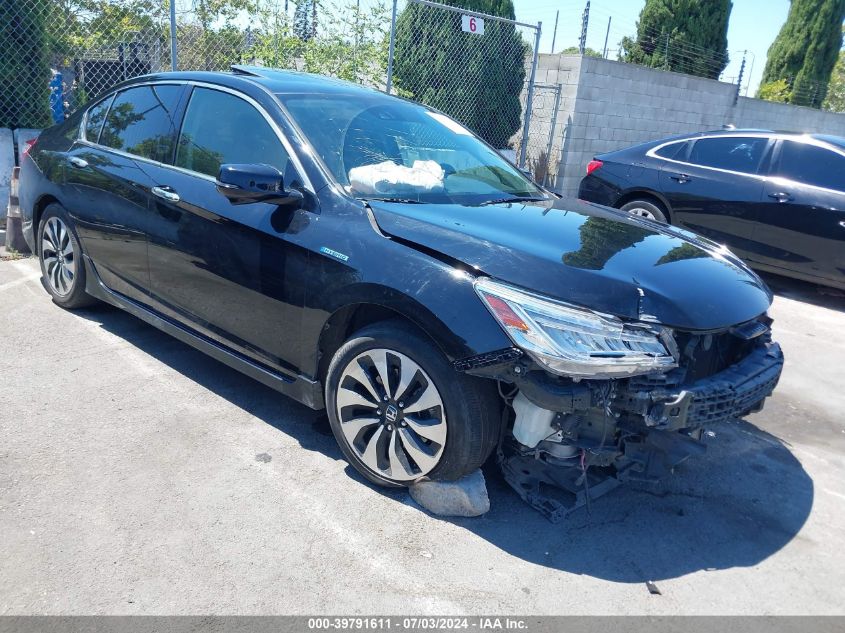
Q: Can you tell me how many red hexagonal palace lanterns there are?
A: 0